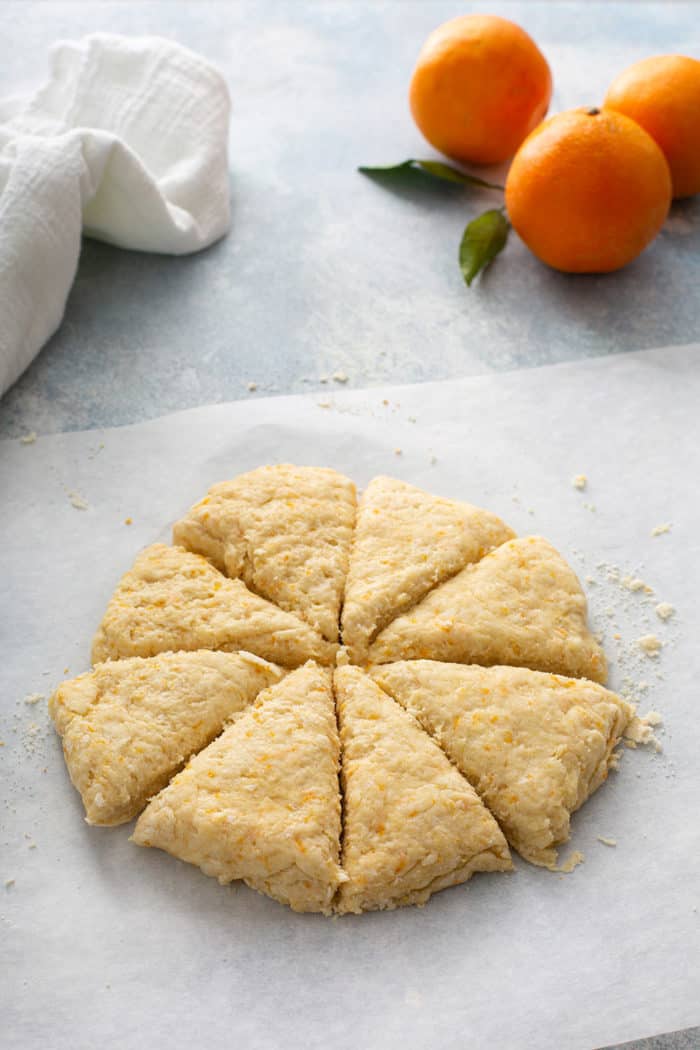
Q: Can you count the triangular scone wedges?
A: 8